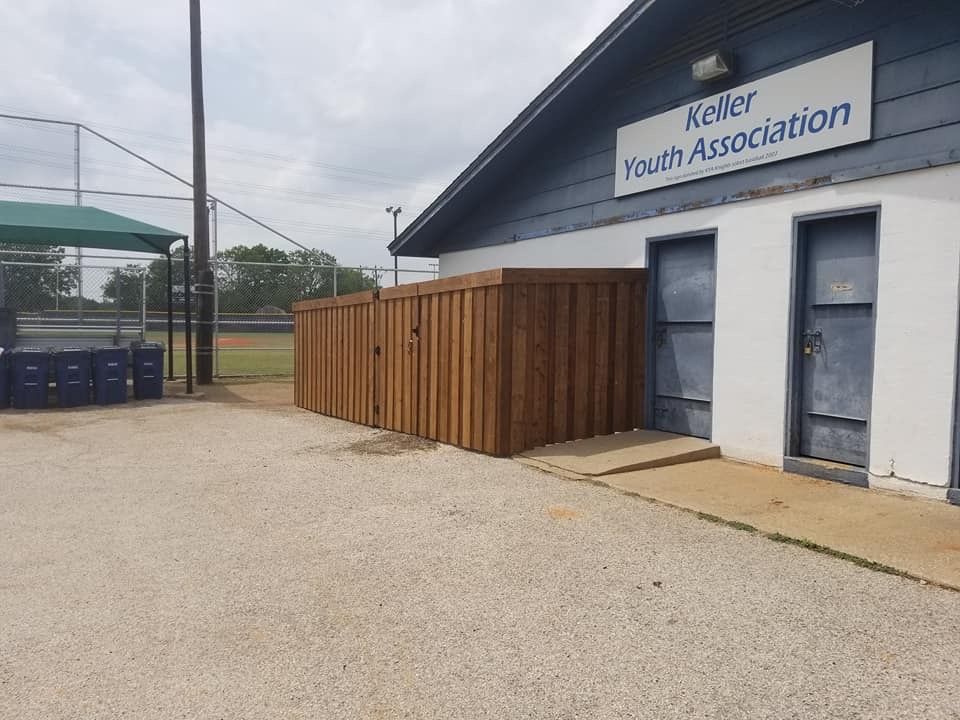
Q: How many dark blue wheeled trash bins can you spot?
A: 5